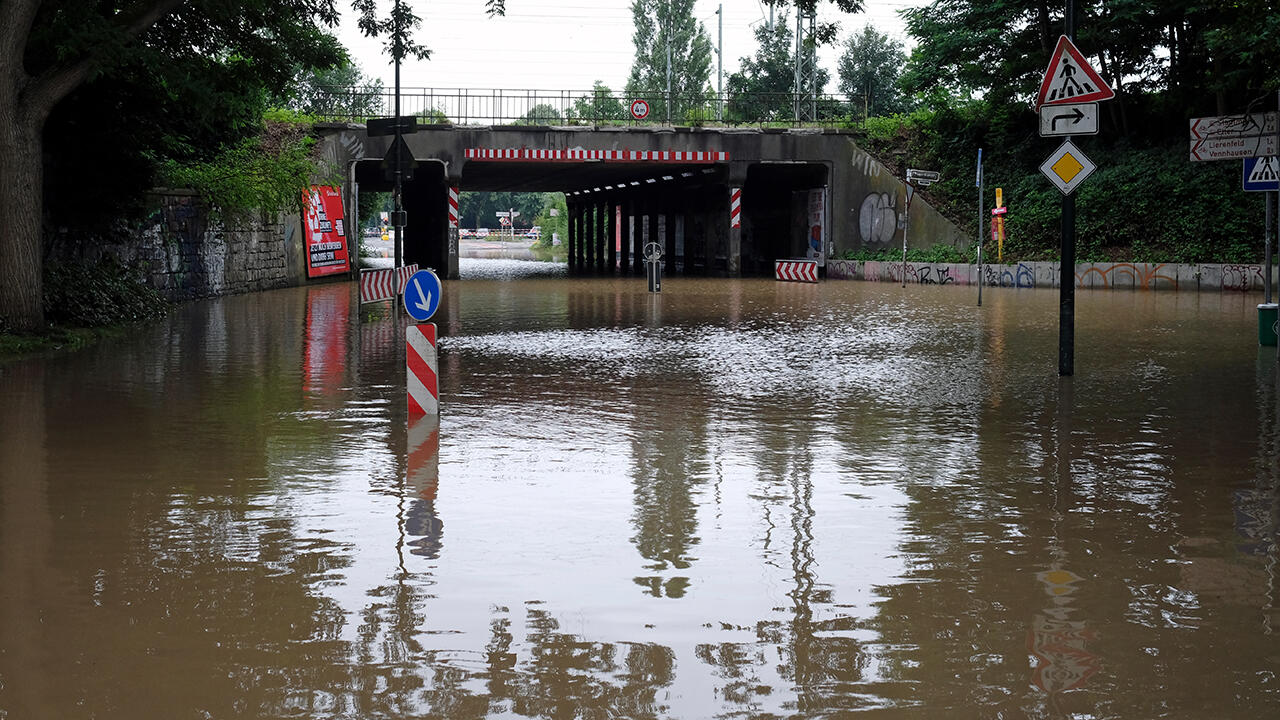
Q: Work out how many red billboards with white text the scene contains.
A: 1